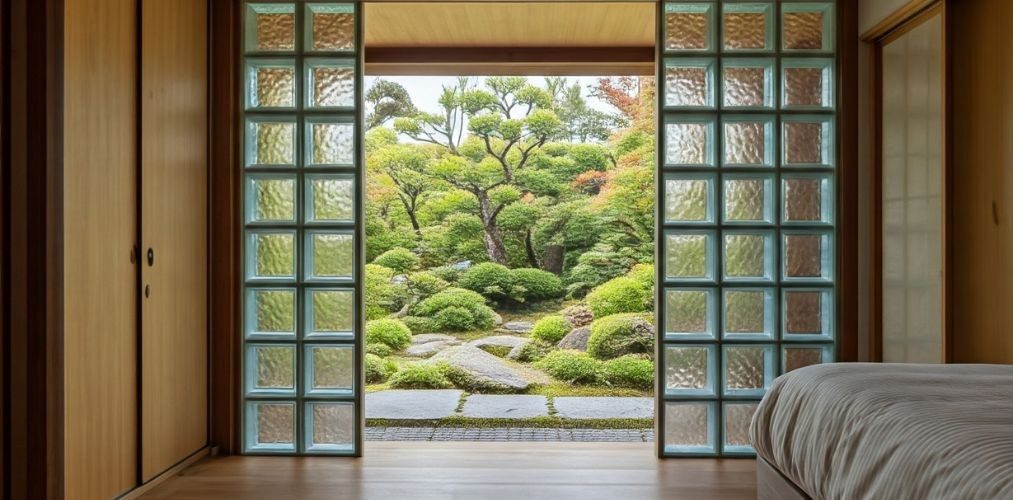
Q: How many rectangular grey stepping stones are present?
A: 3